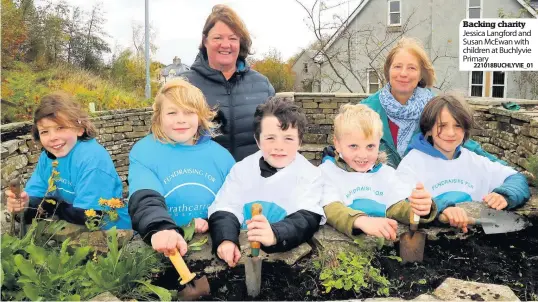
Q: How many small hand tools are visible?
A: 5